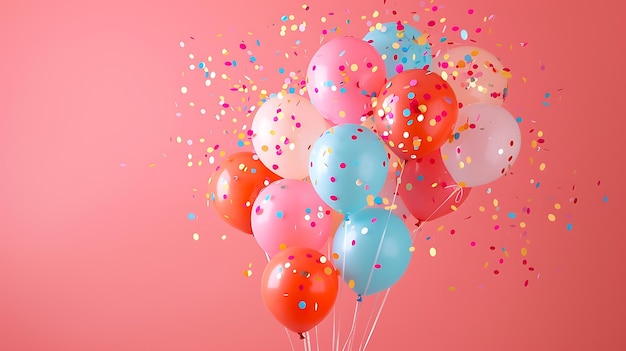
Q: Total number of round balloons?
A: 12